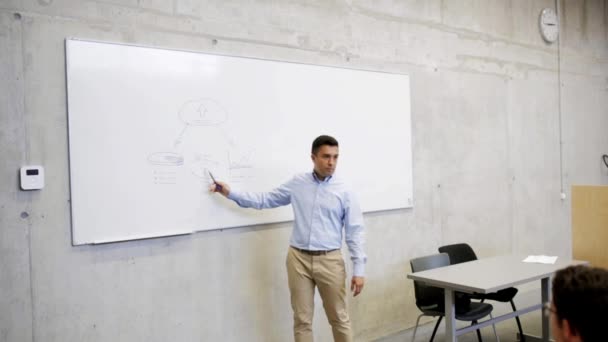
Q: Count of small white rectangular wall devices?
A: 1